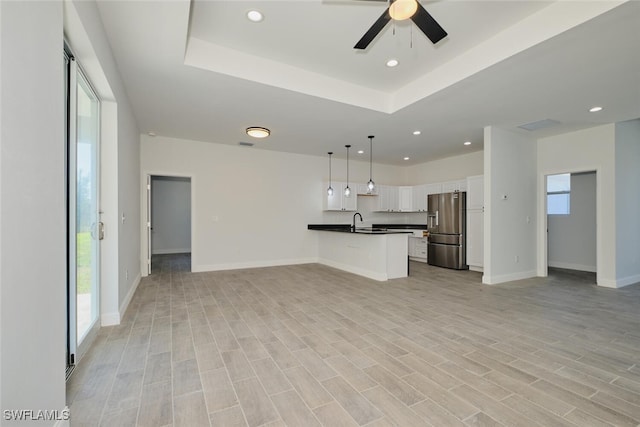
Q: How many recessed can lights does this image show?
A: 7